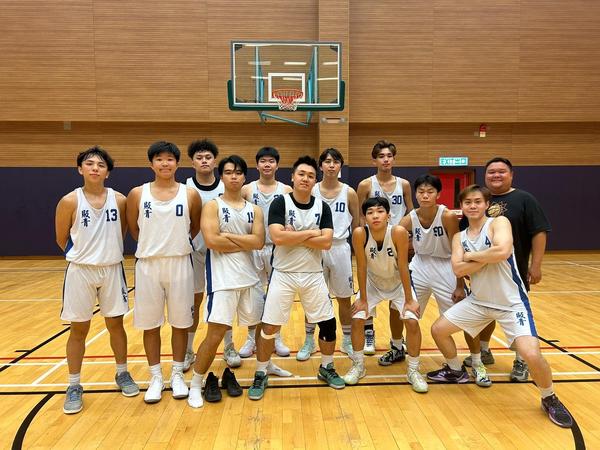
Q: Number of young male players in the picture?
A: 11